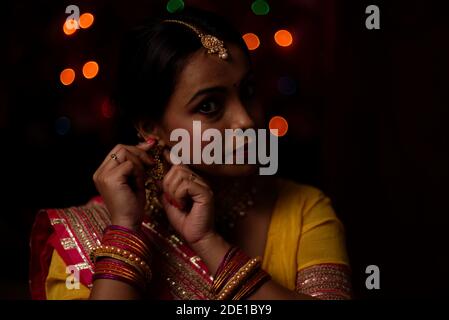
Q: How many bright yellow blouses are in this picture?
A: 1